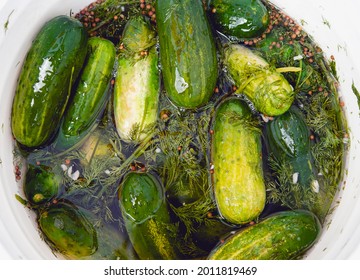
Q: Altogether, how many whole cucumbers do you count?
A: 12